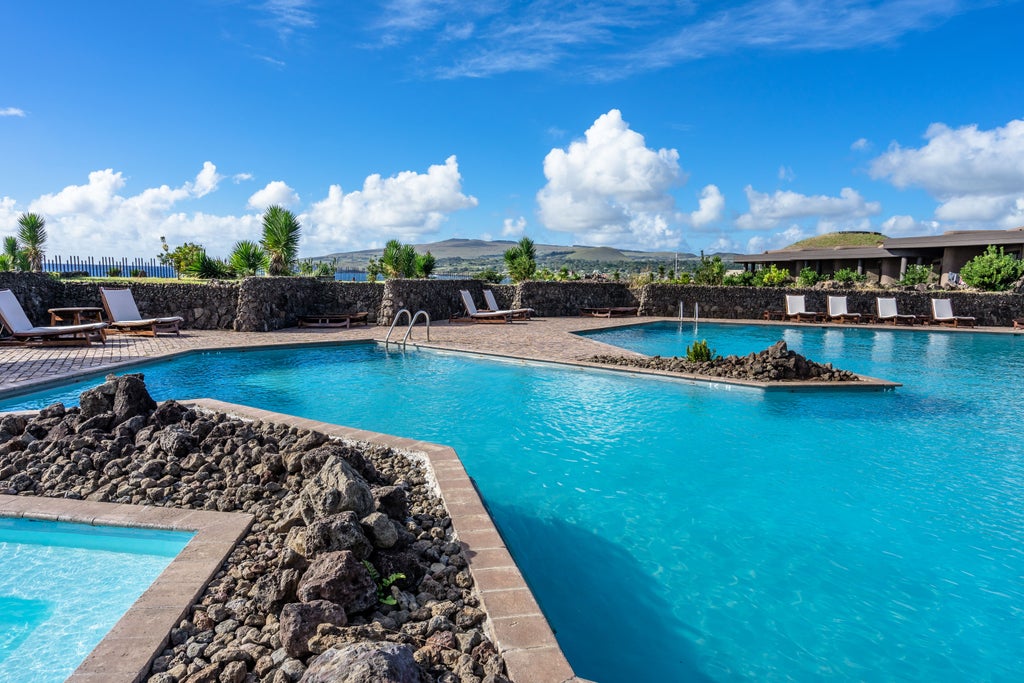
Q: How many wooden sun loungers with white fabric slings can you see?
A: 8